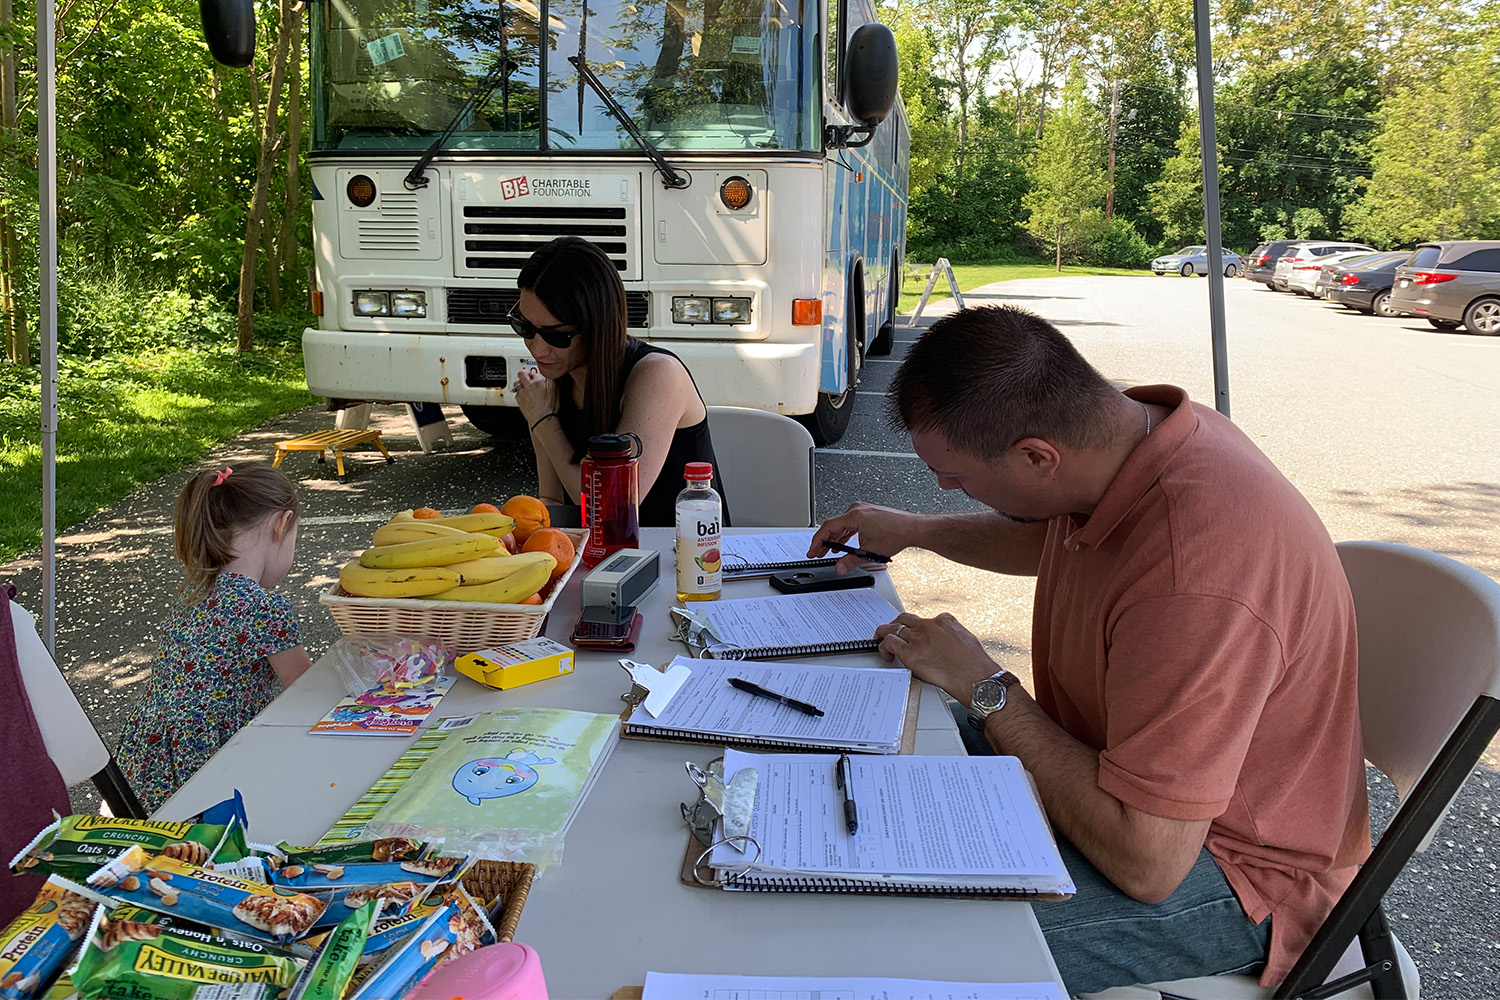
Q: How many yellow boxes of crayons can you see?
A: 1